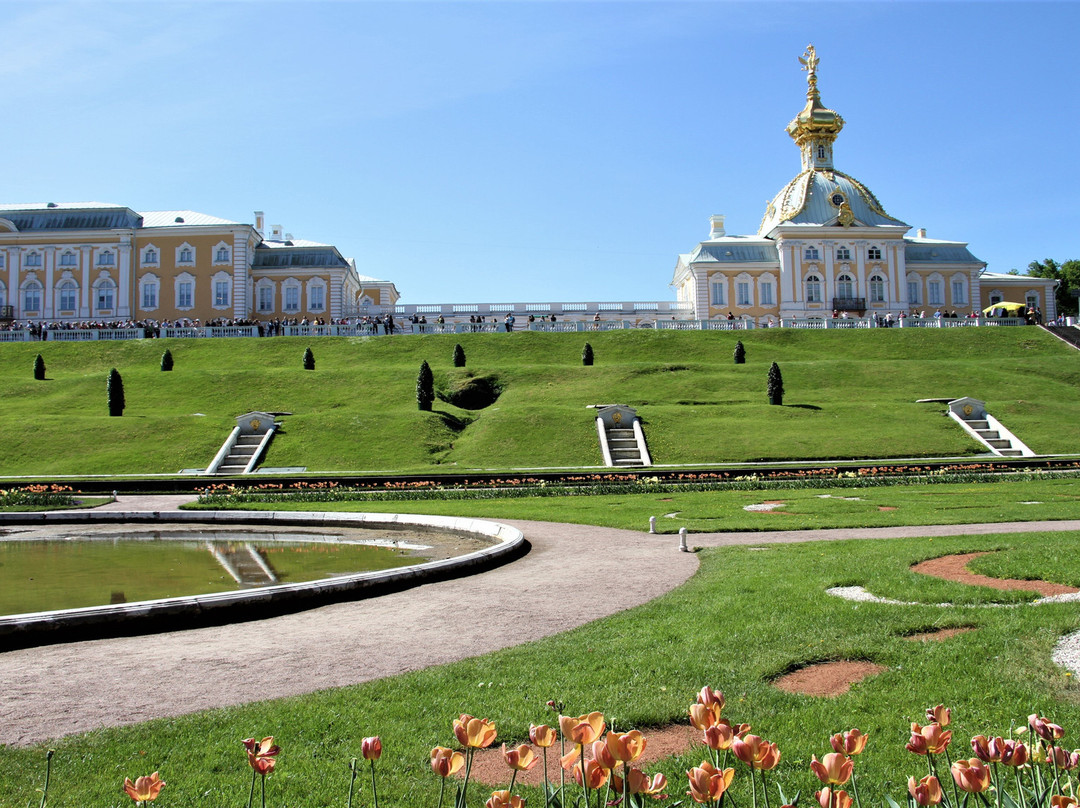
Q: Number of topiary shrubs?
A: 9